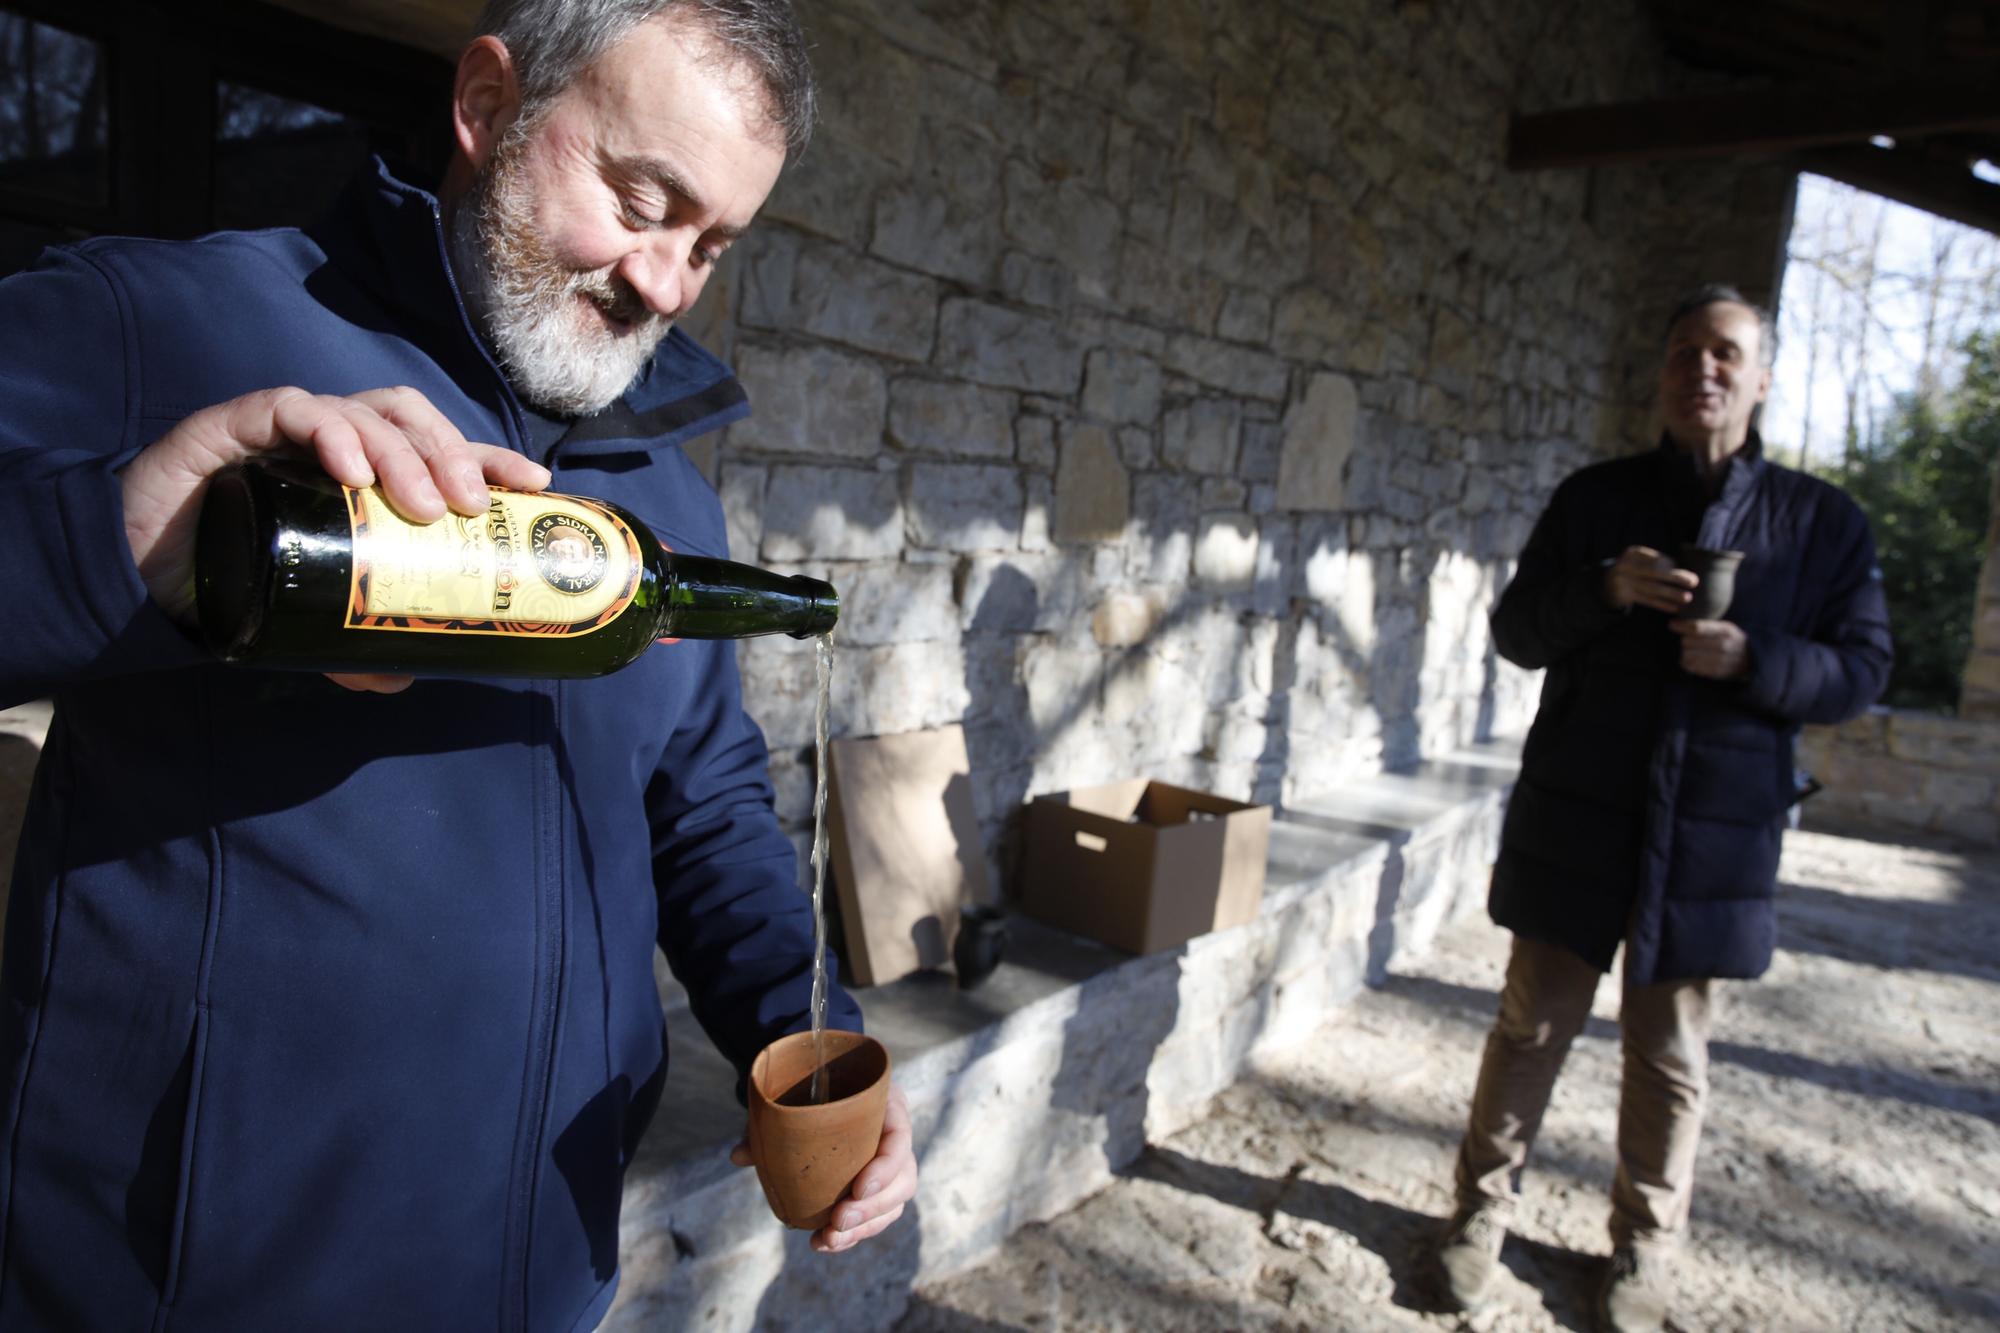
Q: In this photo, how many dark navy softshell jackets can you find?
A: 1